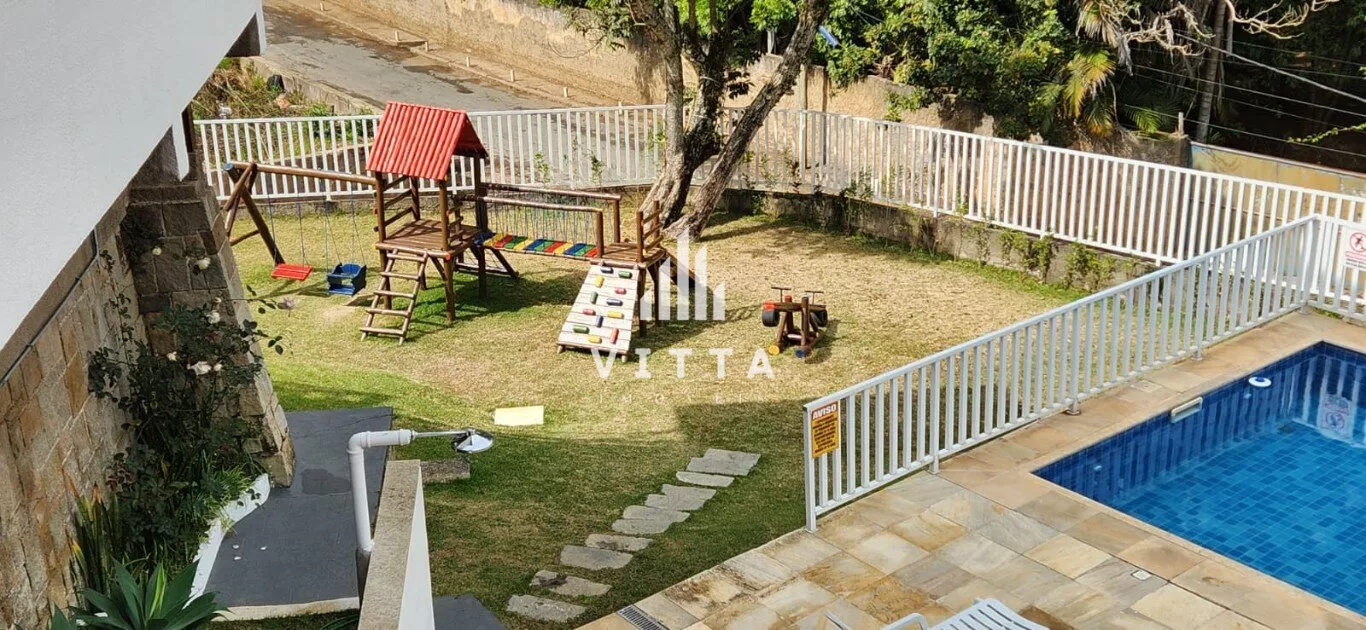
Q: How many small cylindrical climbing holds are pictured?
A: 12